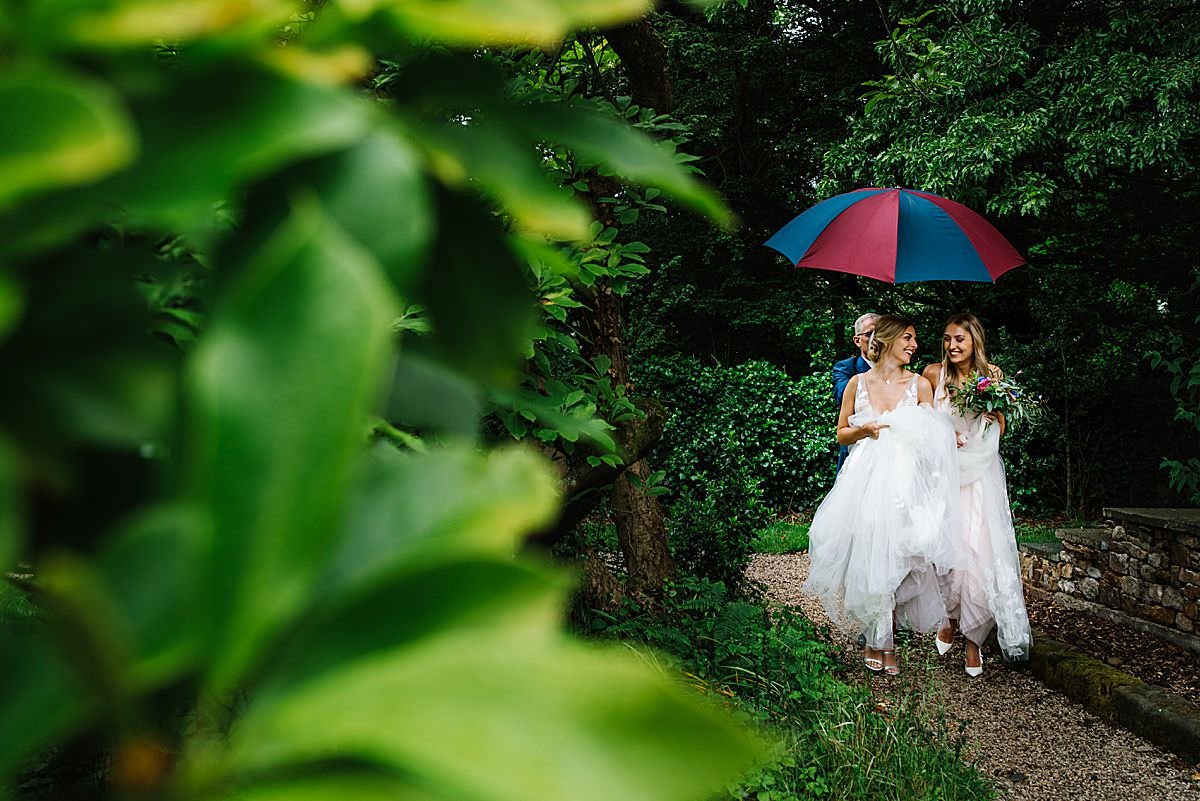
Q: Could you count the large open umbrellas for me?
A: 1